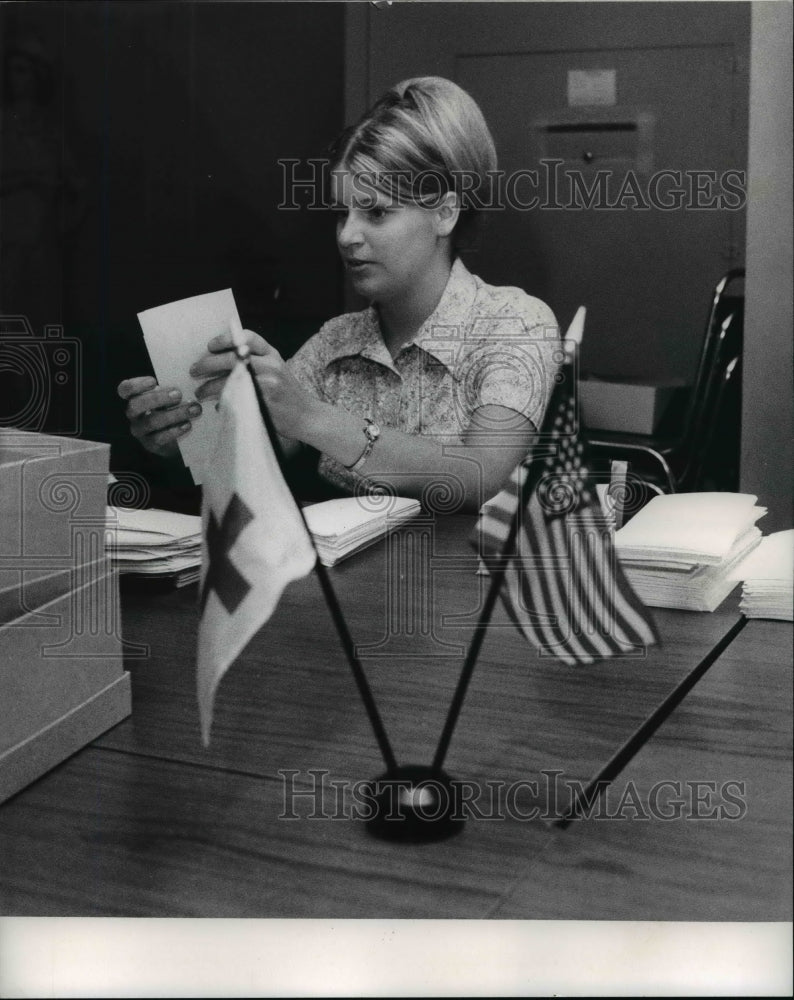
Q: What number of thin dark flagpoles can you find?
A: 2